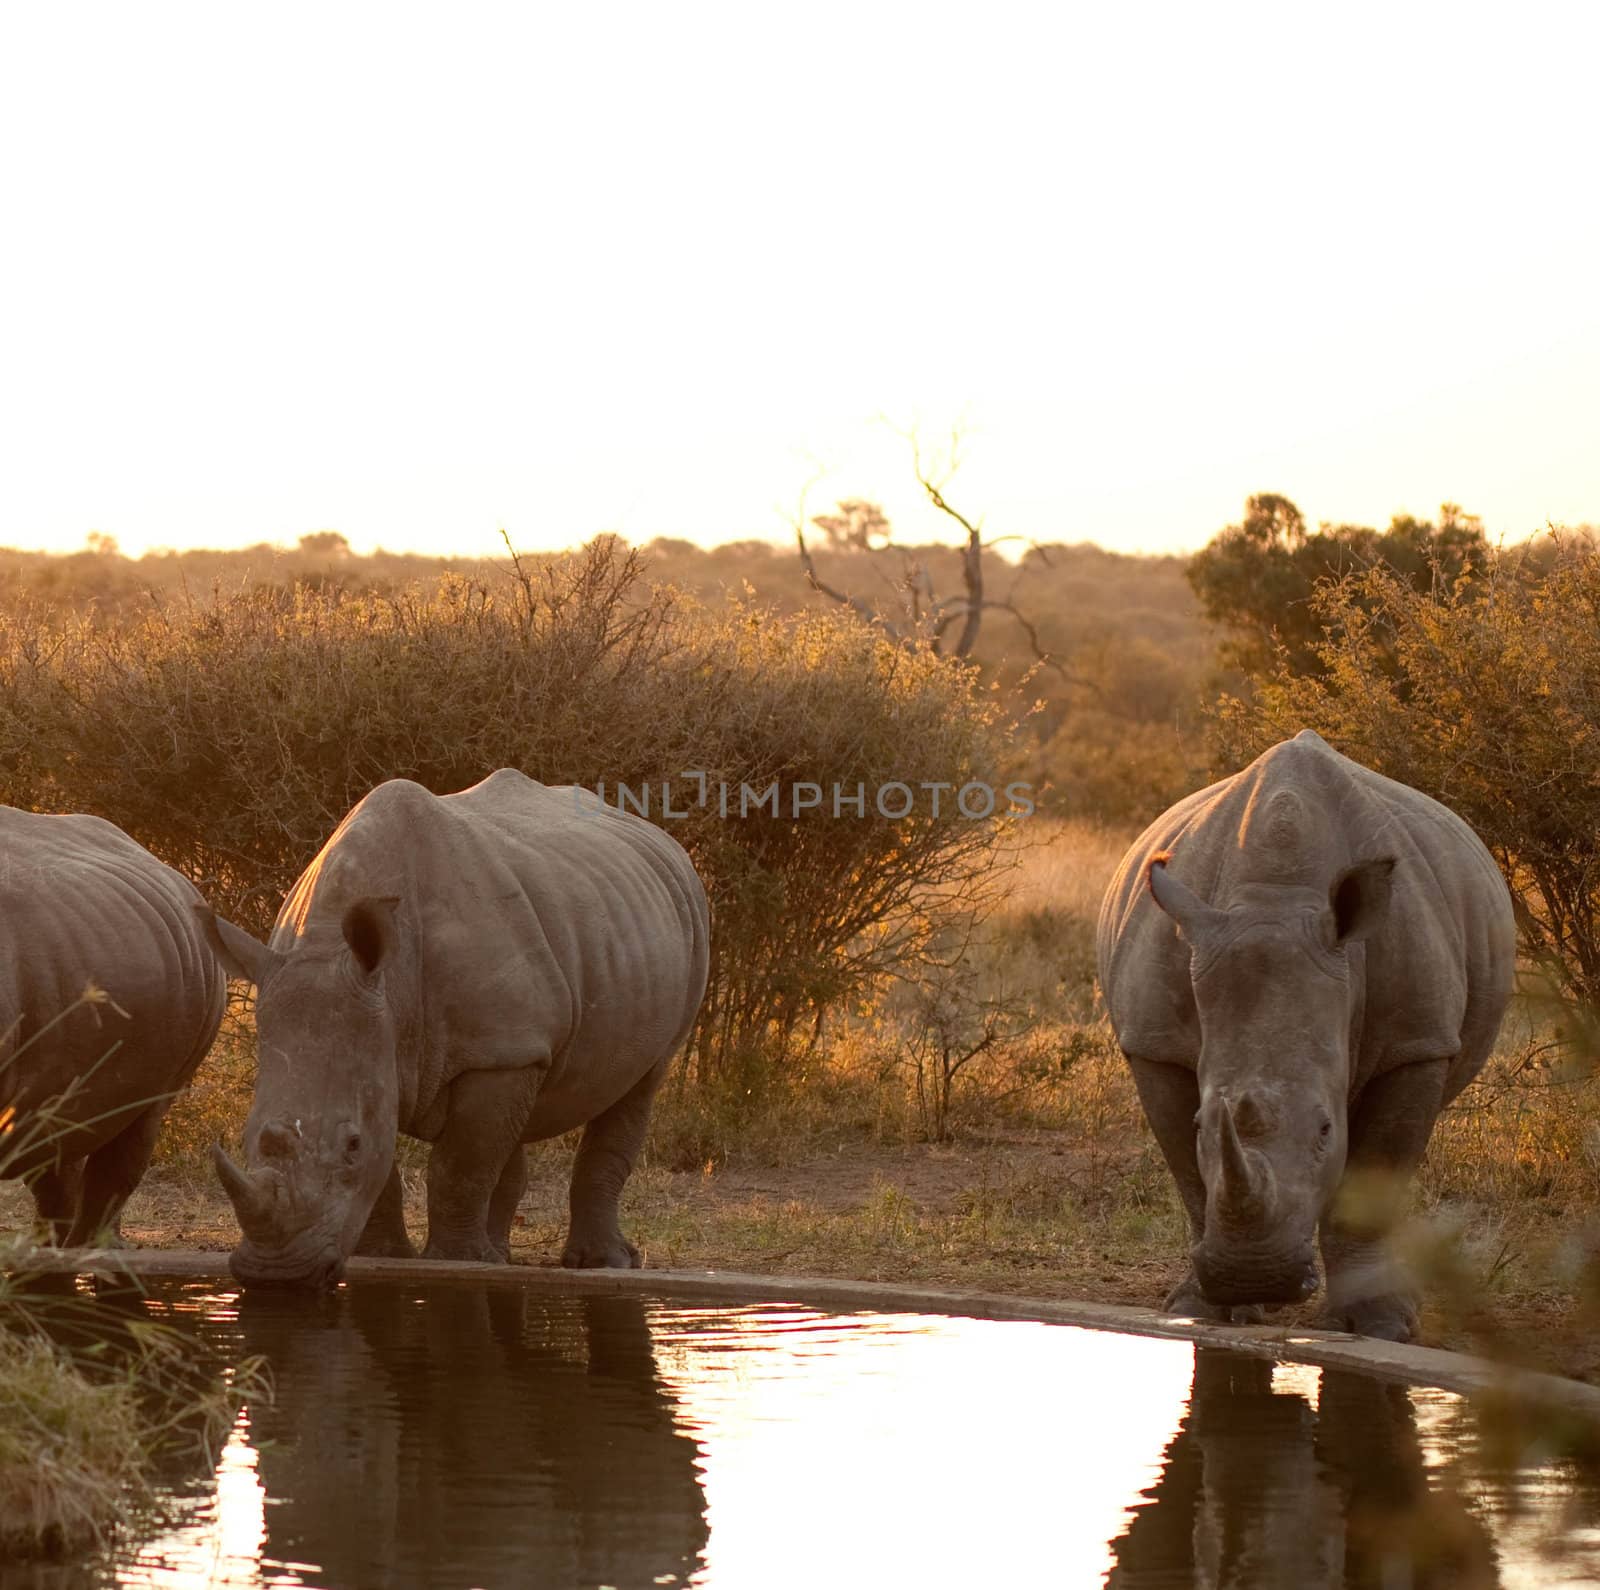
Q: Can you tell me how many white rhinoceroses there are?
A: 3